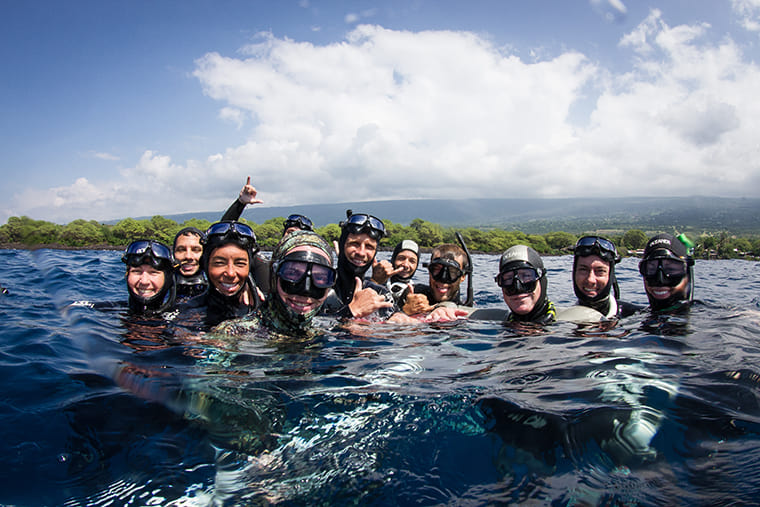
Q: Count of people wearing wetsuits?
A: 11